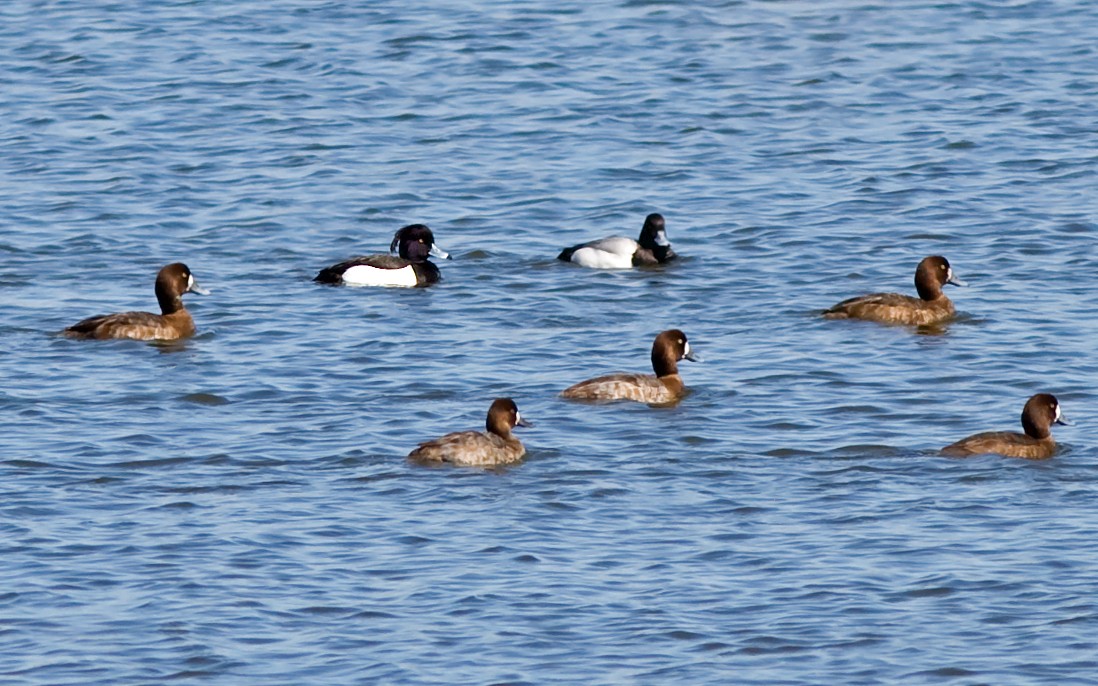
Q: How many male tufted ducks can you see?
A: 1